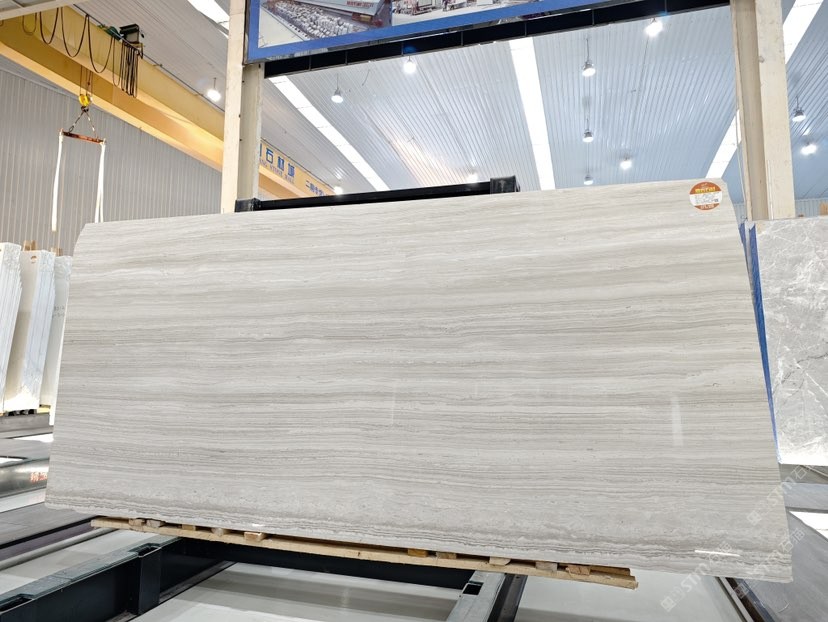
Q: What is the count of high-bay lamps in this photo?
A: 12